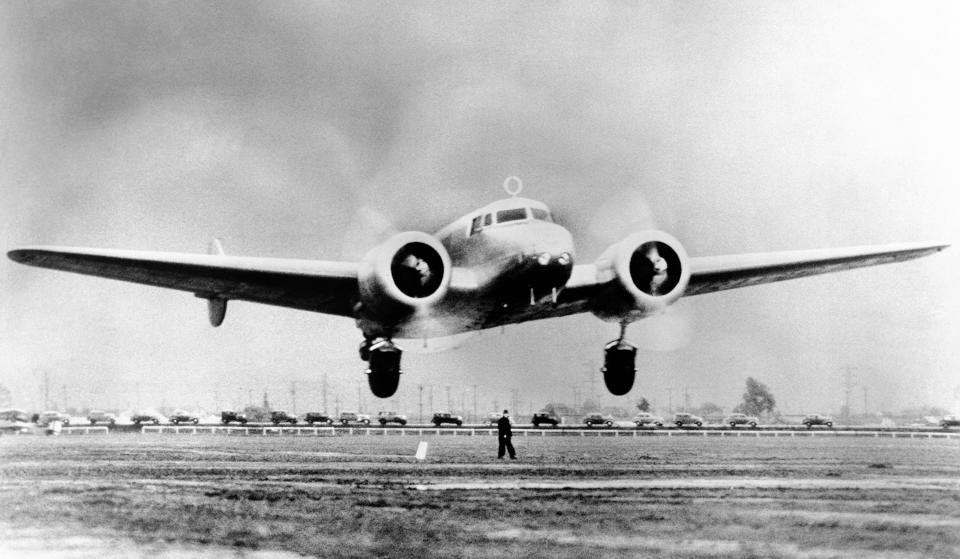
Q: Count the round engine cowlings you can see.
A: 2